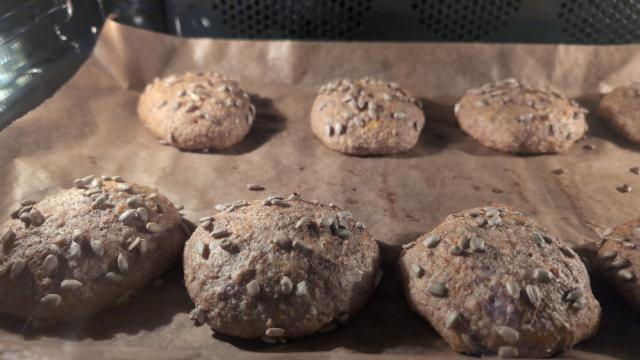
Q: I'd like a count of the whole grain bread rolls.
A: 8